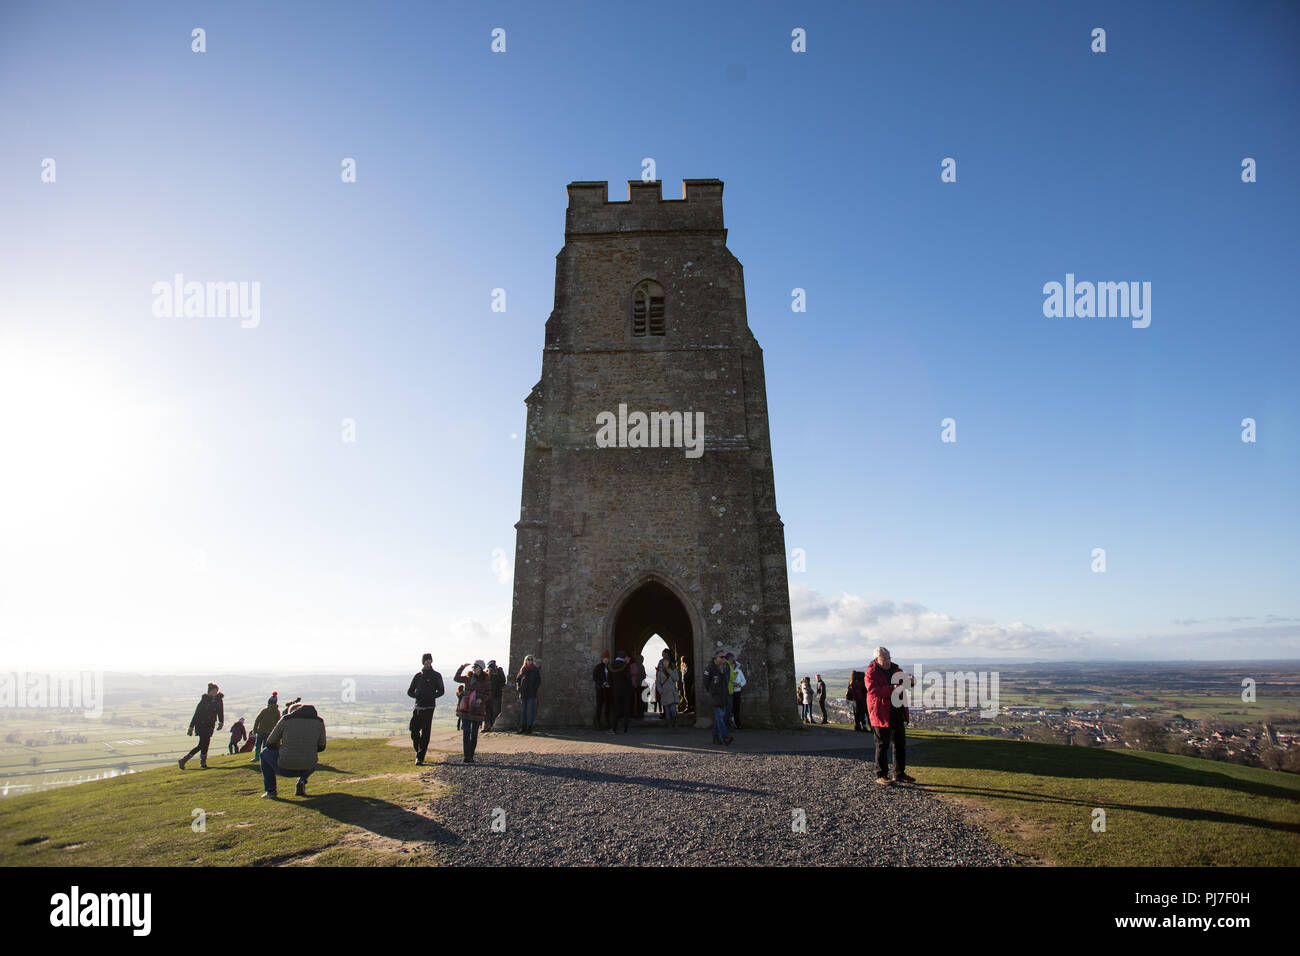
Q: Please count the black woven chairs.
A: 0